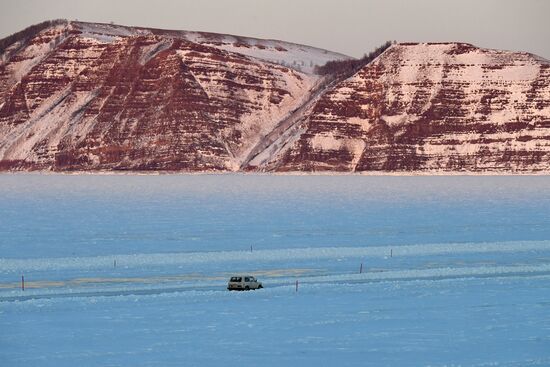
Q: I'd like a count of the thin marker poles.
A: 6